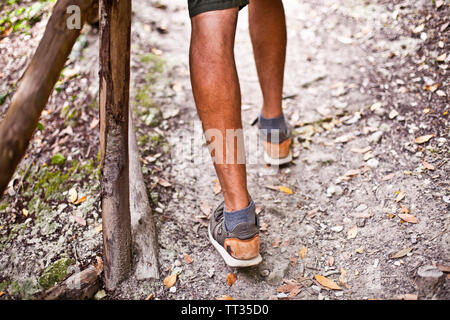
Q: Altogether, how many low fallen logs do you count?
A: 1